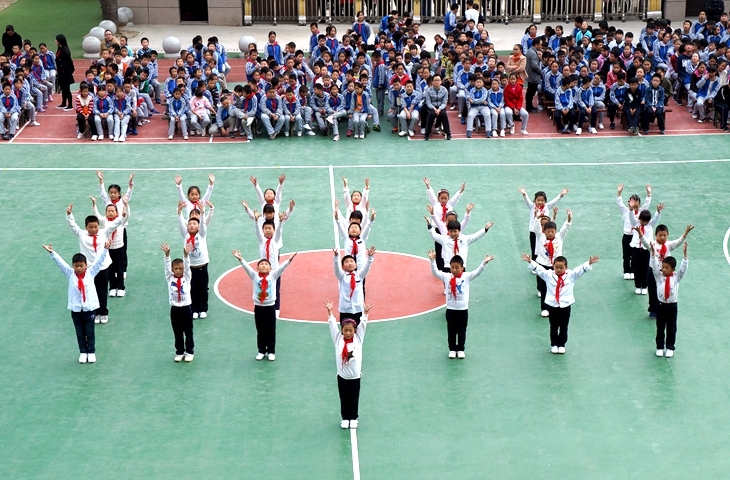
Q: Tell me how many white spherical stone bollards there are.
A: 6